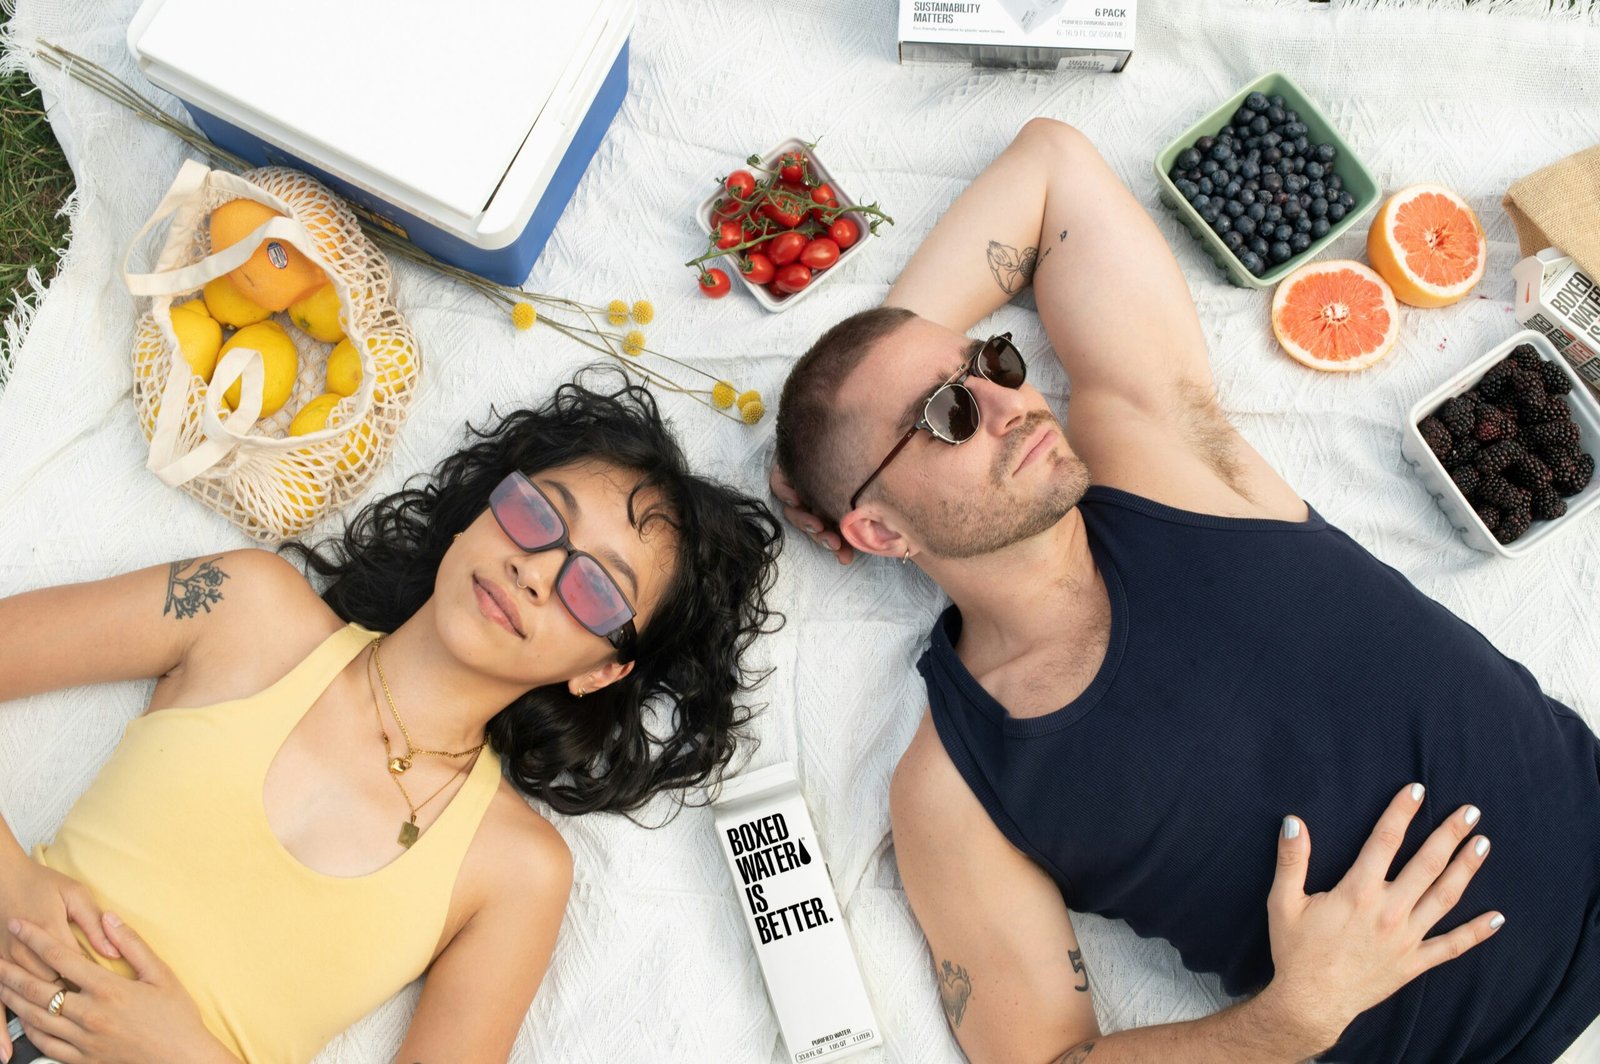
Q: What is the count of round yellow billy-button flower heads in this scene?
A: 7